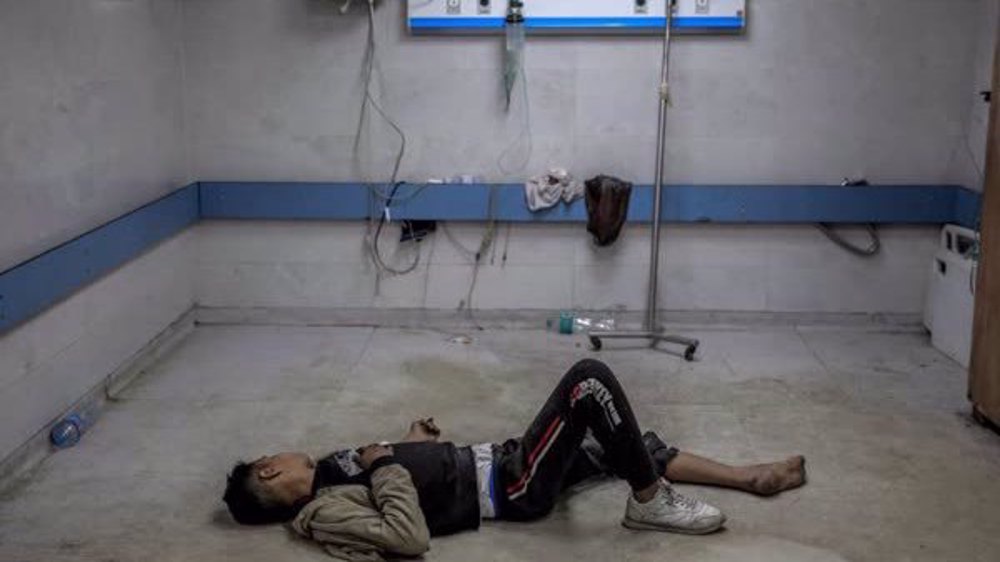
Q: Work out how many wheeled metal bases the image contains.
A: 1